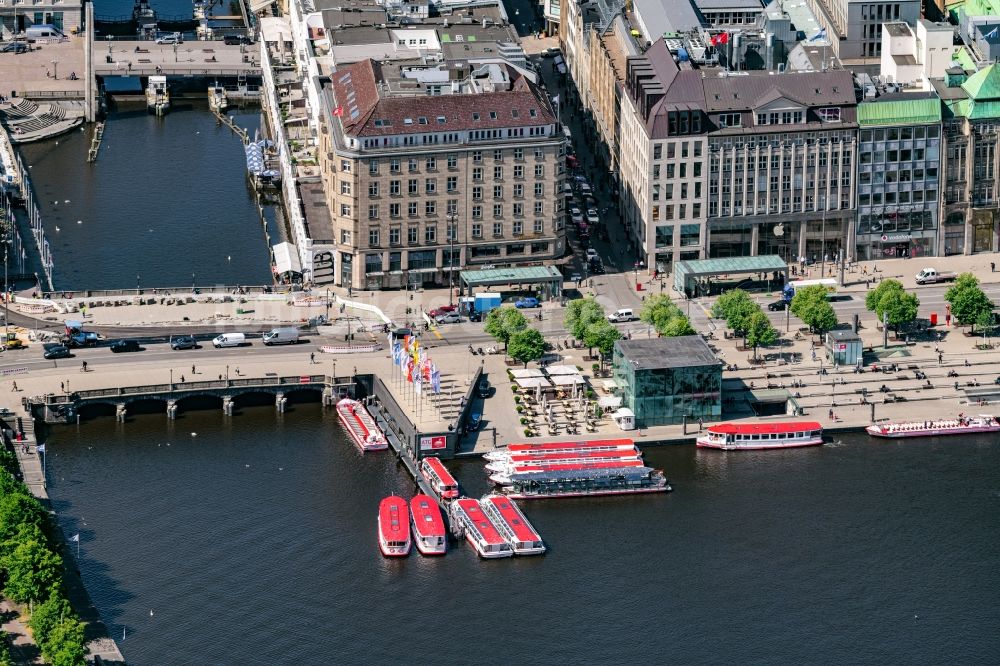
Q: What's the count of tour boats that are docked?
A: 12